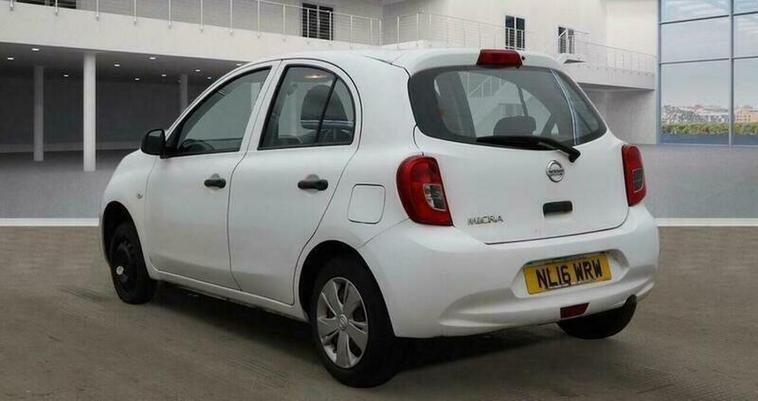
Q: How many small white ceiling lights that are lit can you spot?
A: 10